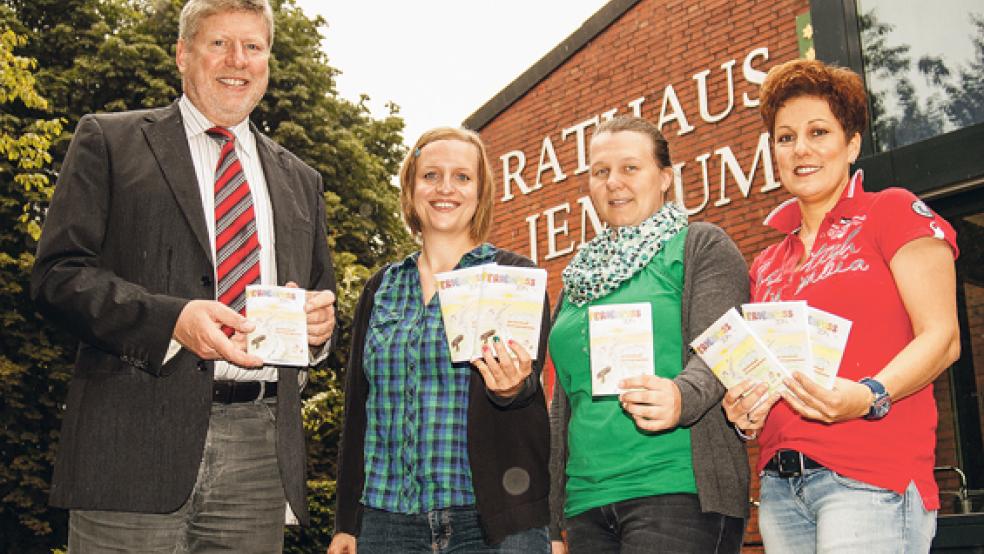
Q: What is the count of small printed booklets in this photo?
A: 7